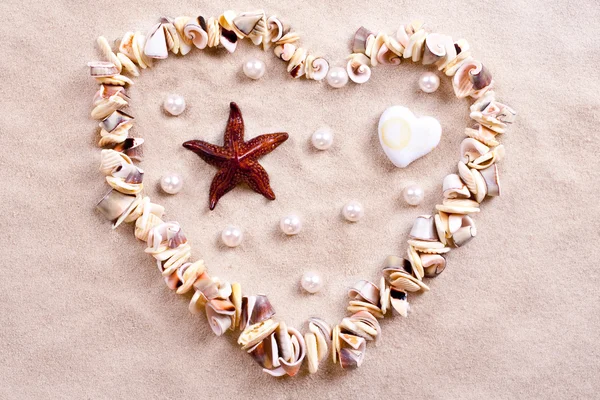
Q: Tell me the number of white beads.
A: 11